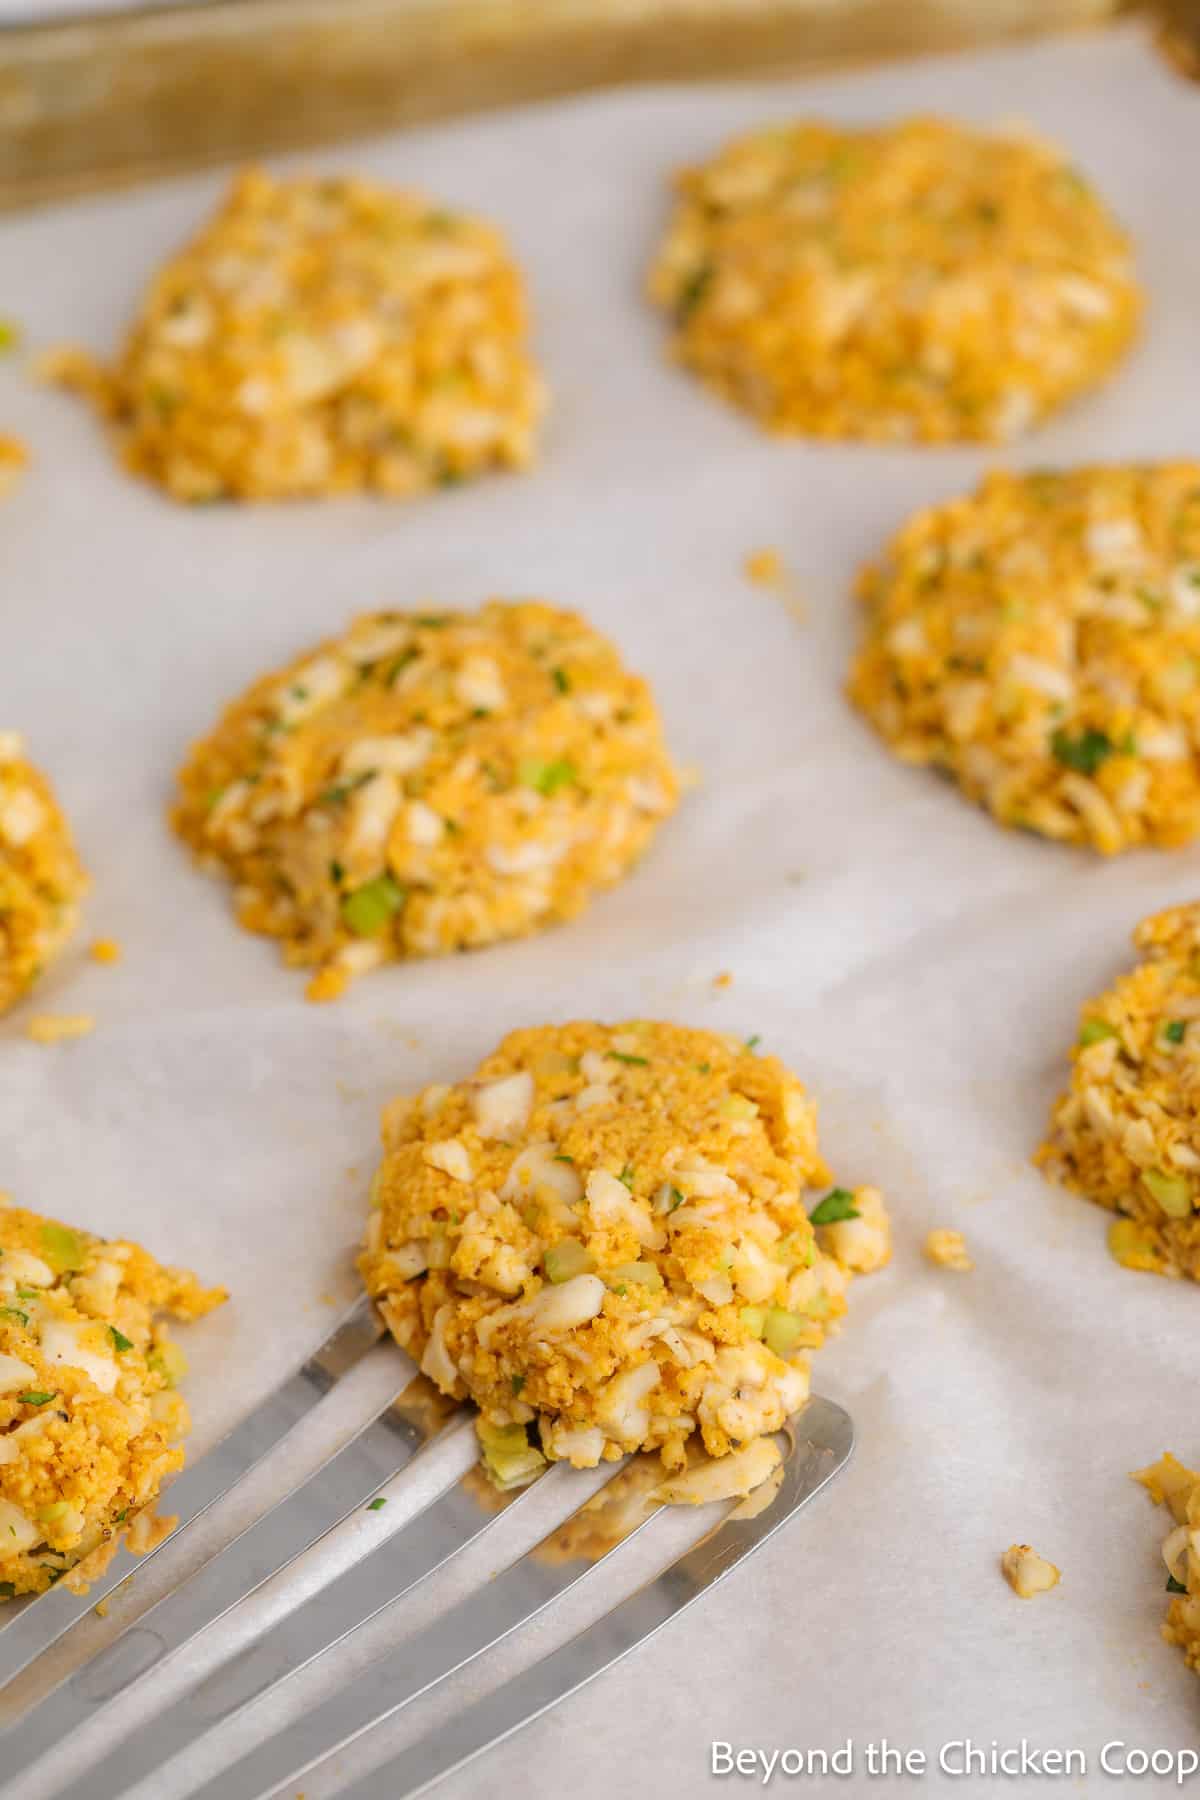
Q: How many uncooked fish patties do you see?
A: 9